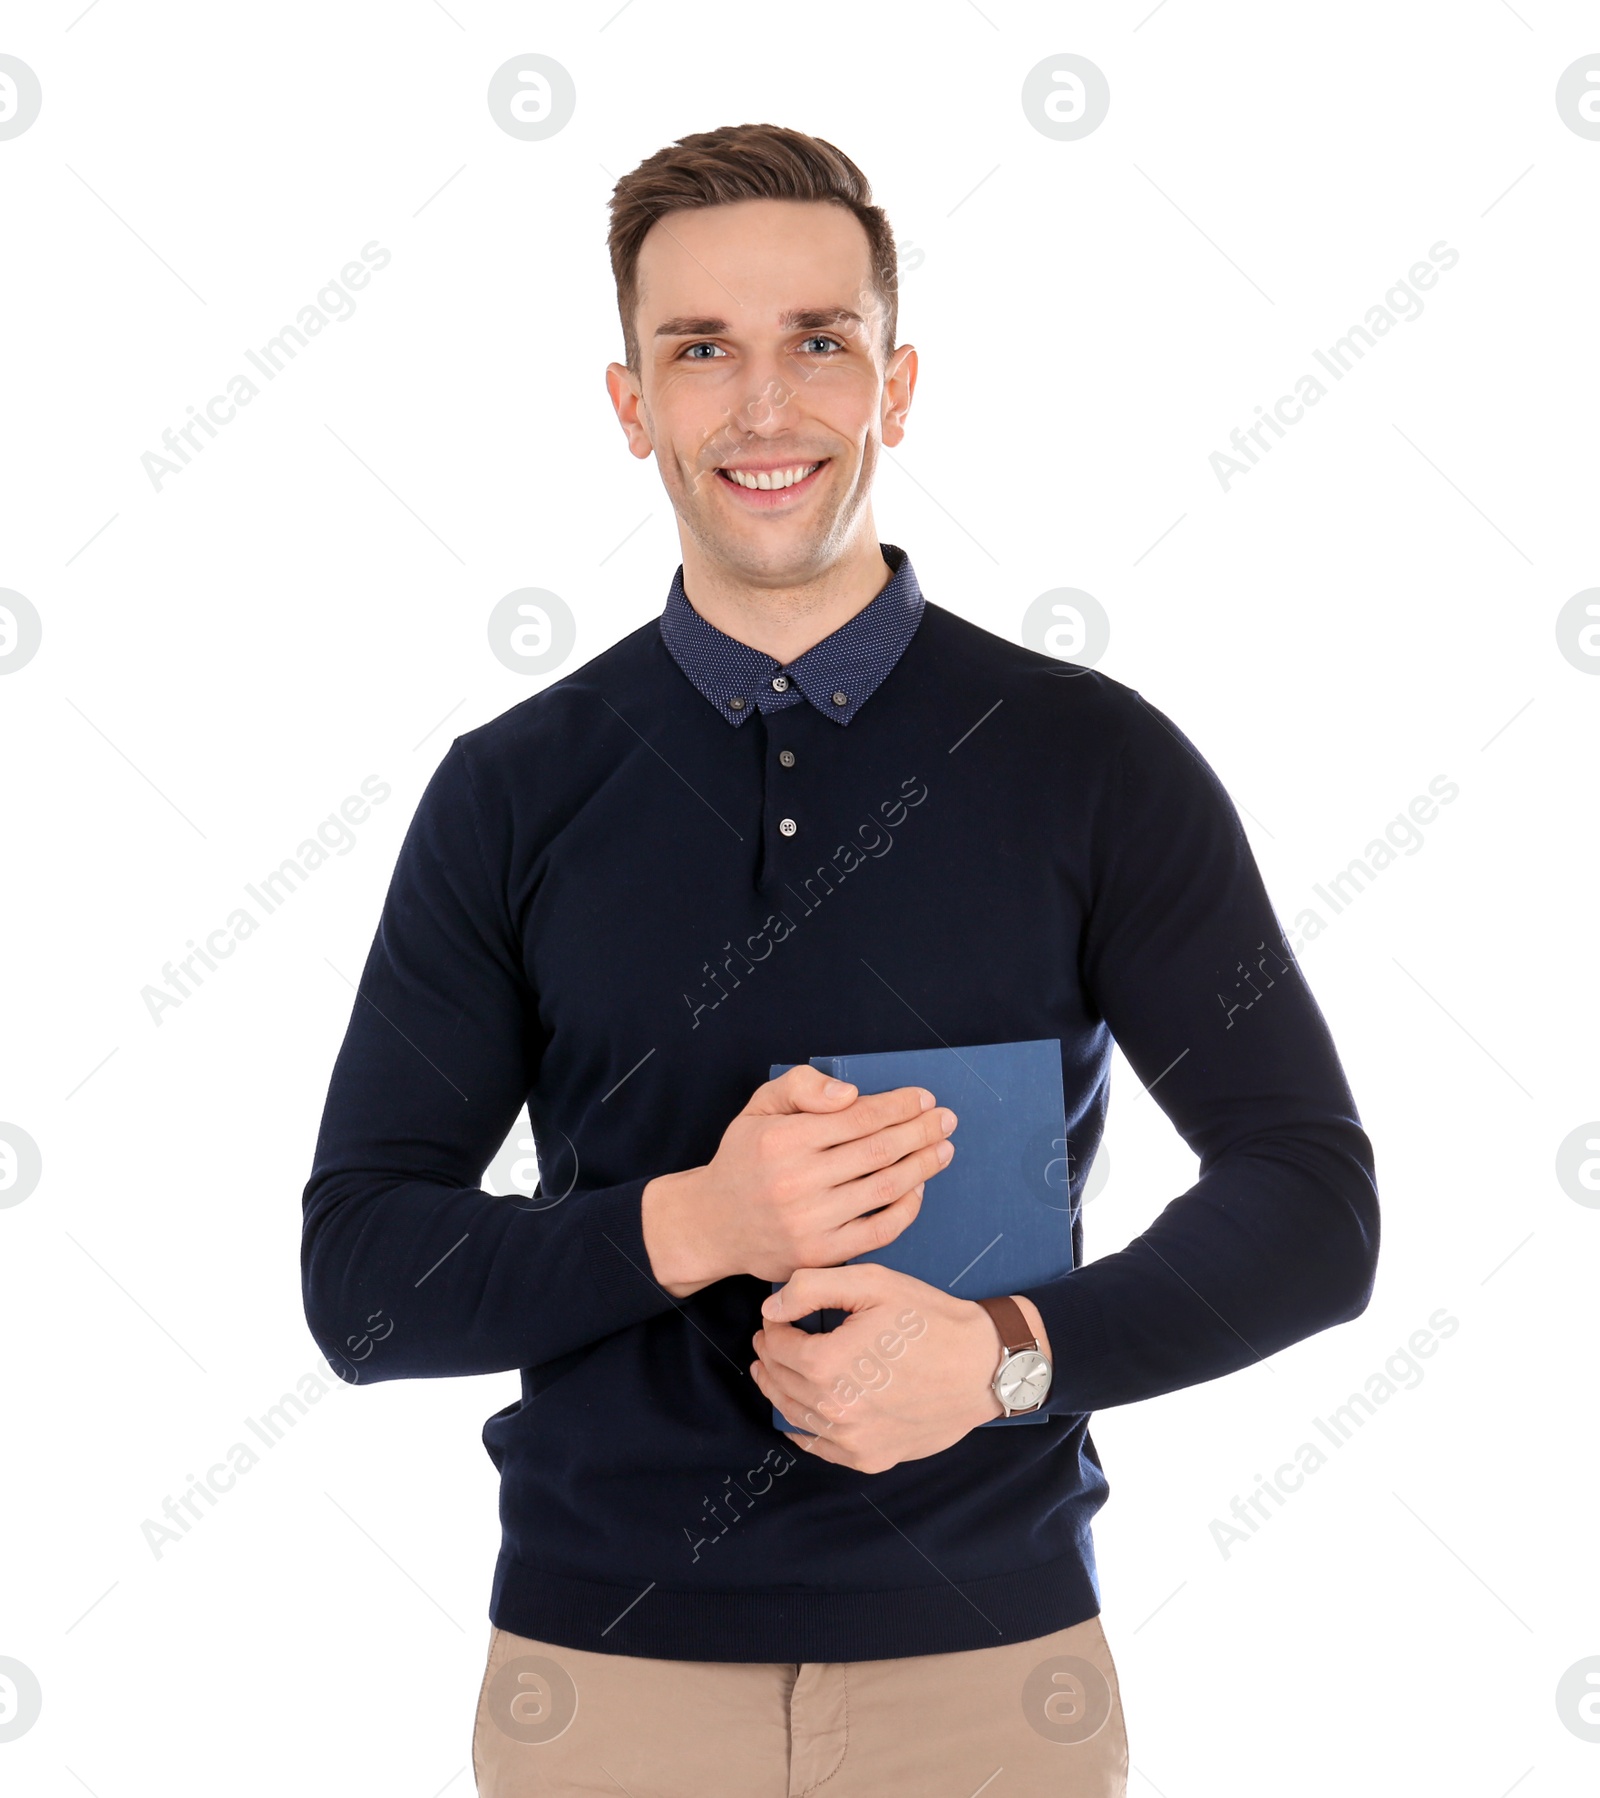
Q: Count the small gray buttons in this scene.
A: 5